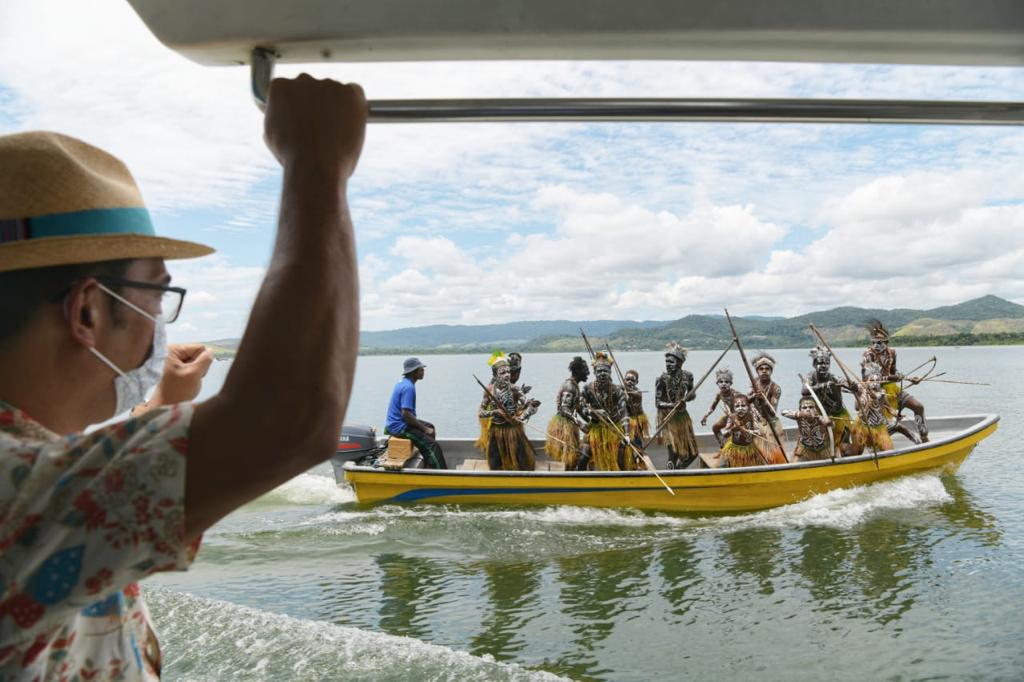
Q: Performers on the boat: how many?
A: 13